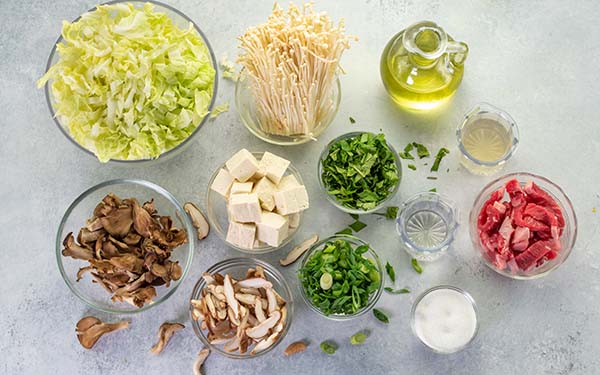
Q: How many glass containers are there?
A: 12